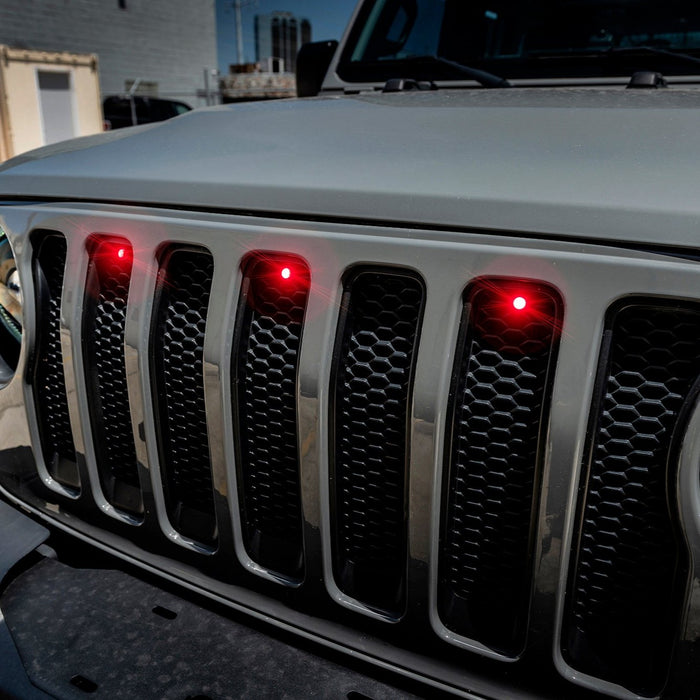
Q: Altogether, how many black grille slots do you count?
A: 7